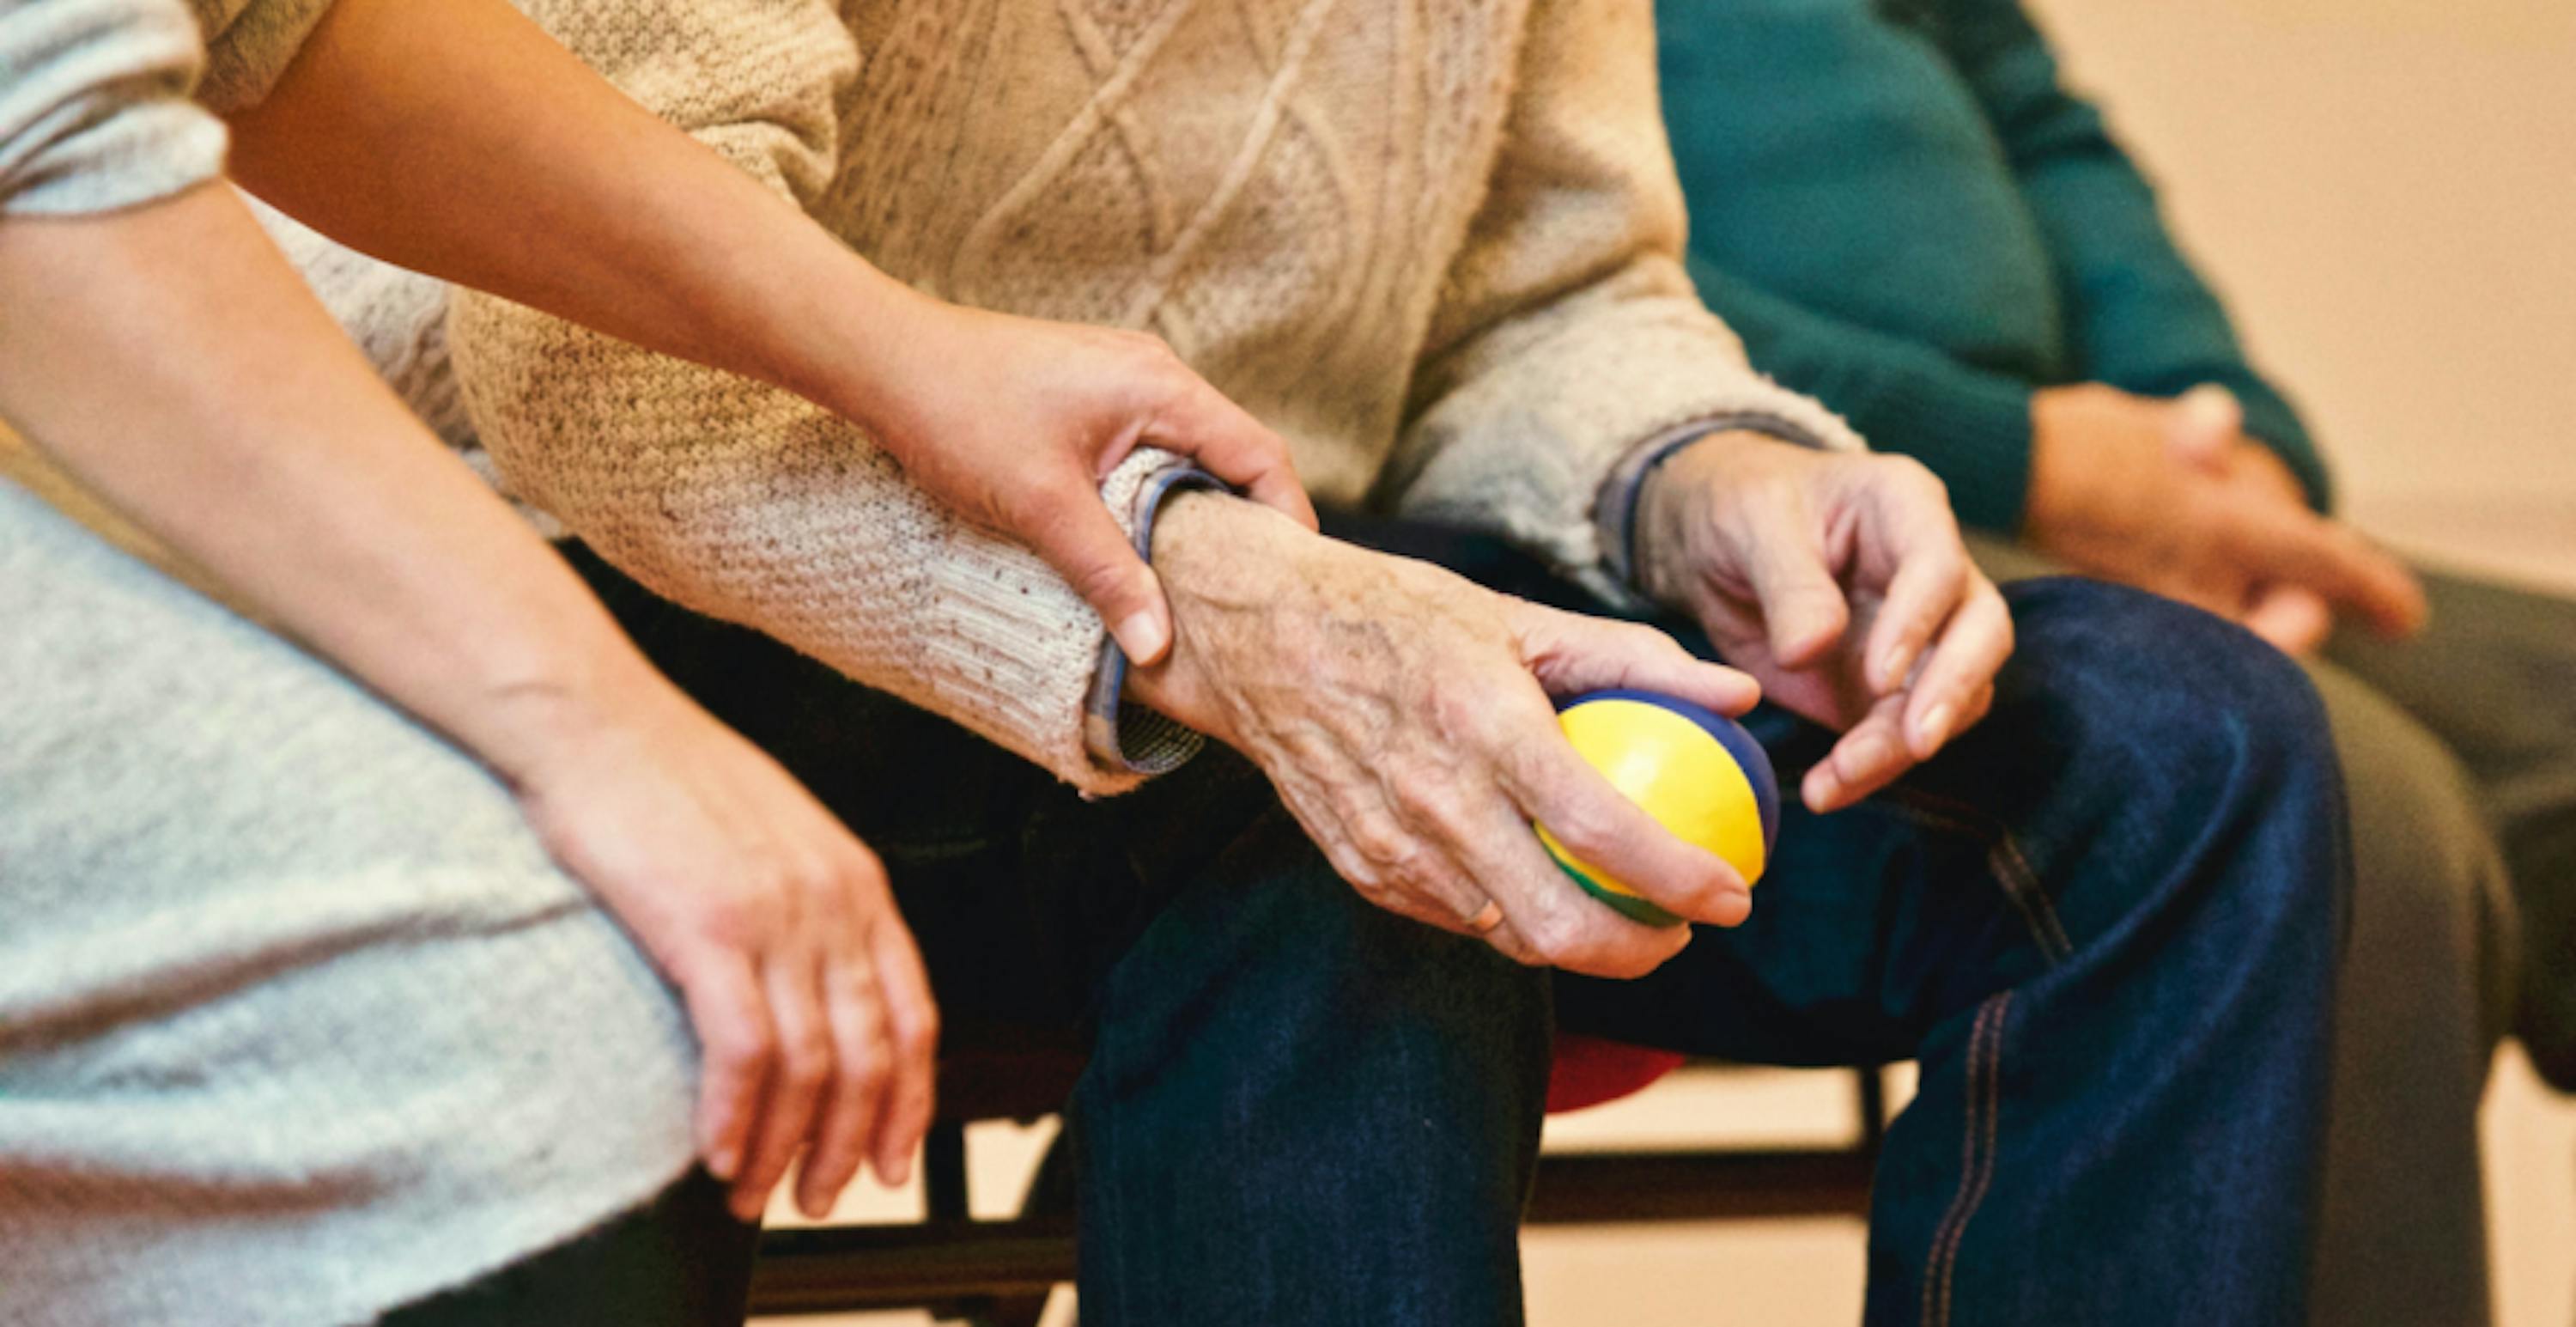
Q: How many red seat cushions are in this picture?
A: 1